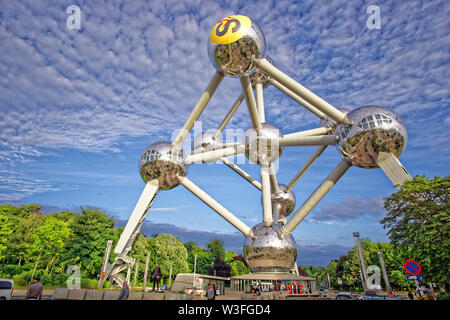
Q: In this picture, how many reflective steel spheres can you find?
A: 9